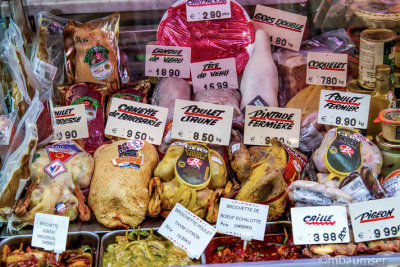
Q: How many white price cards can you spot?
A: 15